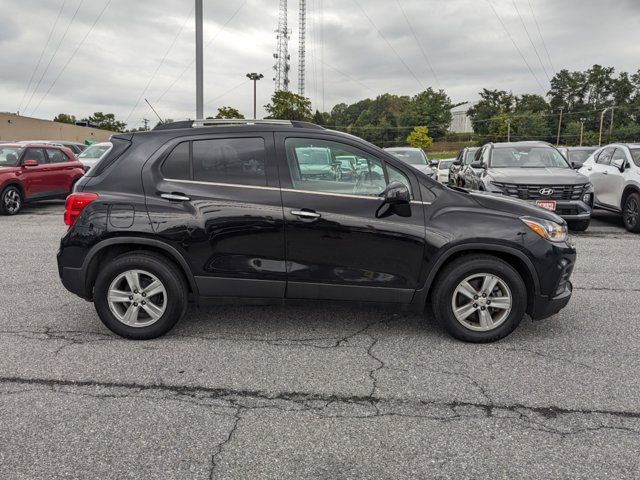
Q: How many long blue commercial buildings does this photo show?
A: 0